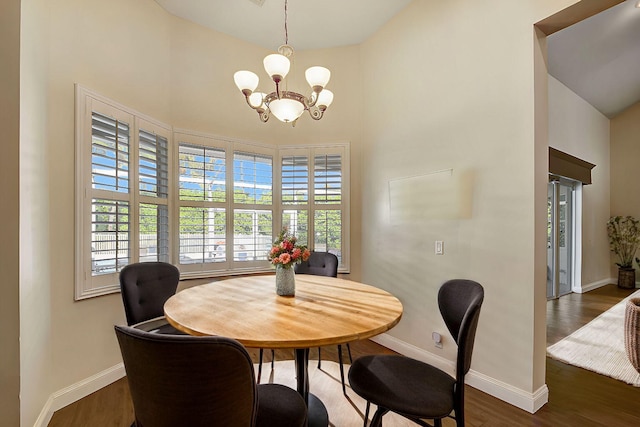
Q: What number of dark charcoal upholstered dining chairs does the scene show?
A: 4